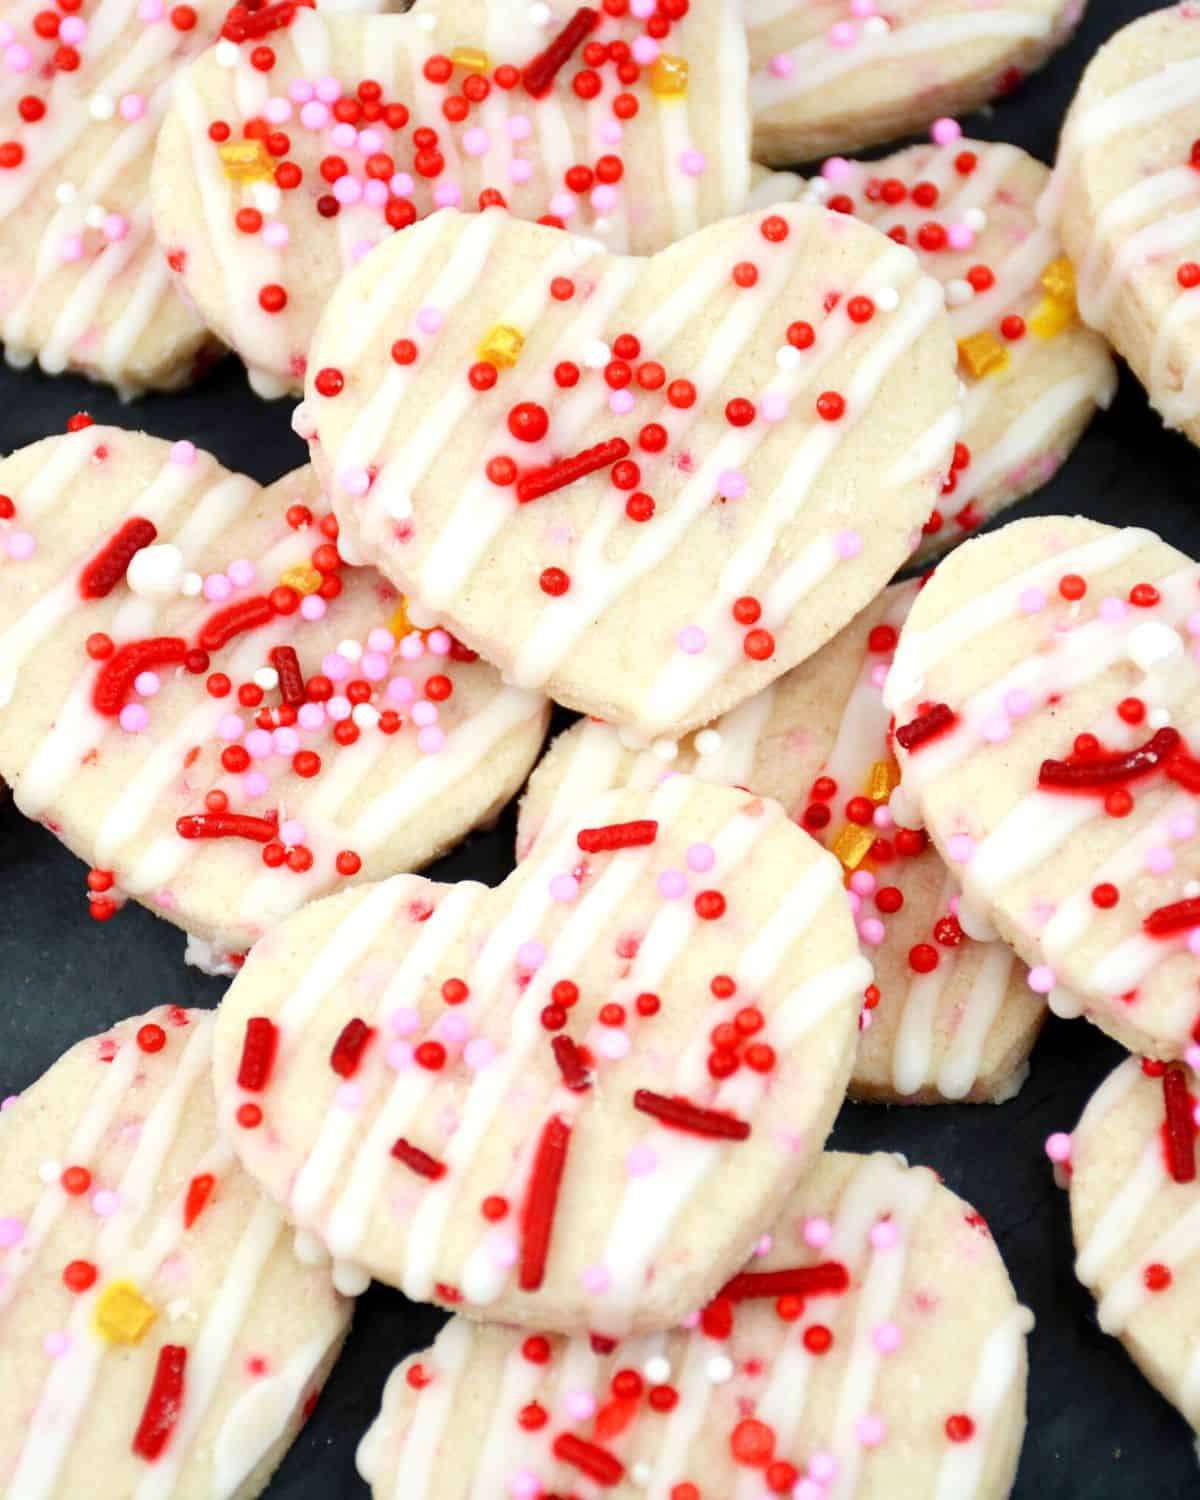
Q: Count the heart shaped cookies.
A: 13